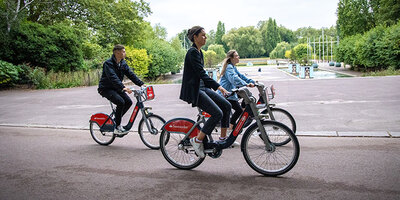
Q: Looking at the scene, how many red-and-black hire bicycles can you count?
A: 3